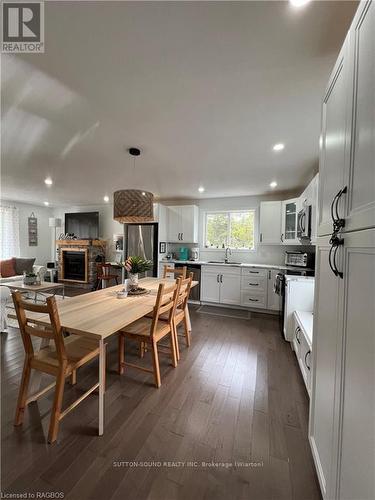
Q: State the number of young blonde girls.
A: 0